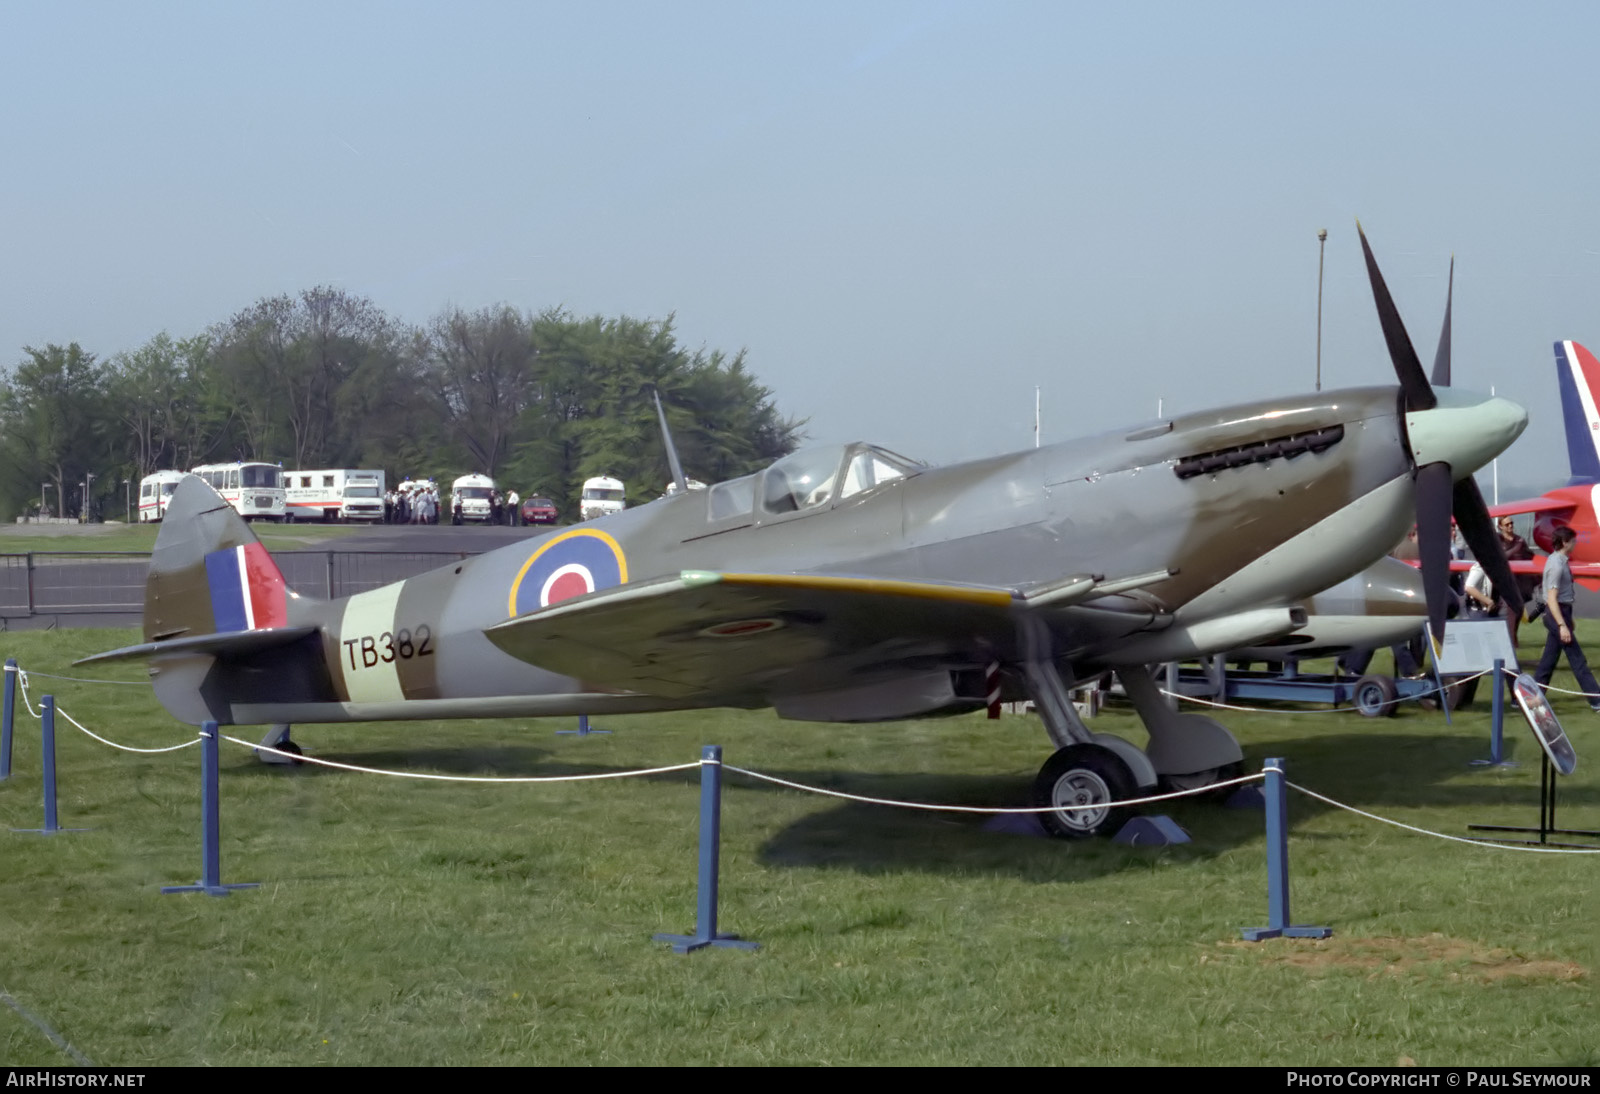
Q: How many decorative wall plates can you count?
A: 0